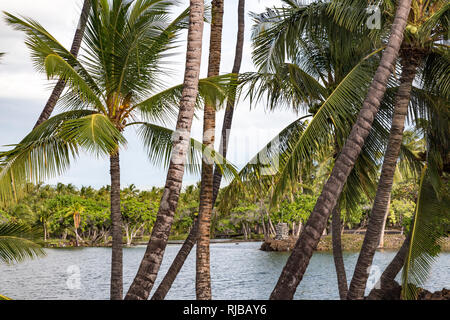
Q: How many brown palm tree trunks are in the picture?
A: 9